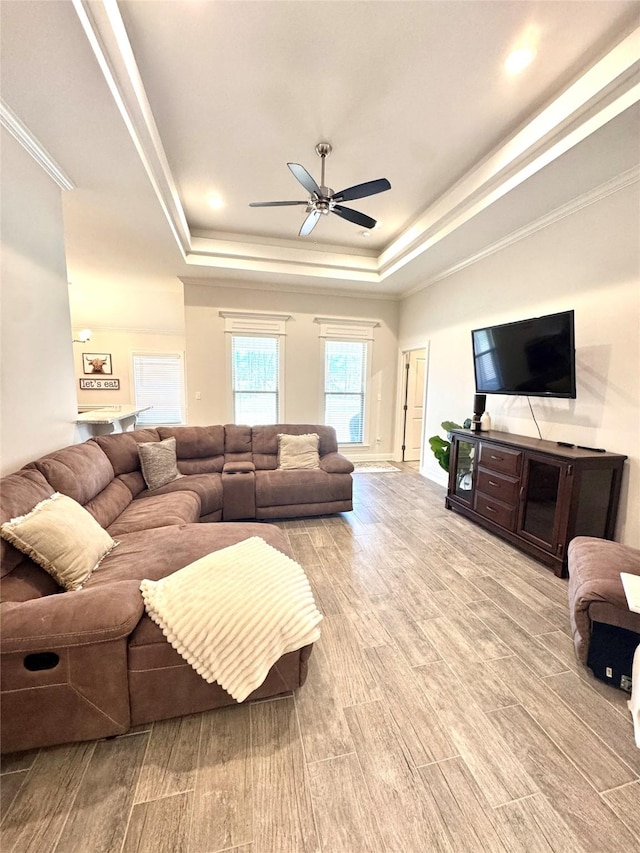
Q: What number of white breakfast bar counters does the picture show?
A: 1